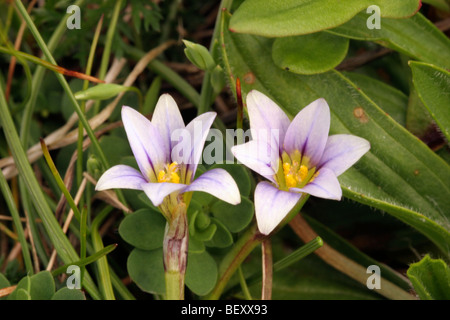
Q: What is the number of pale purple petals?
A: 12